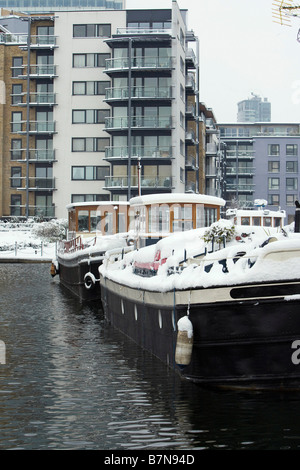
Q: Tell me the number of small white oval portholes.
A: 4